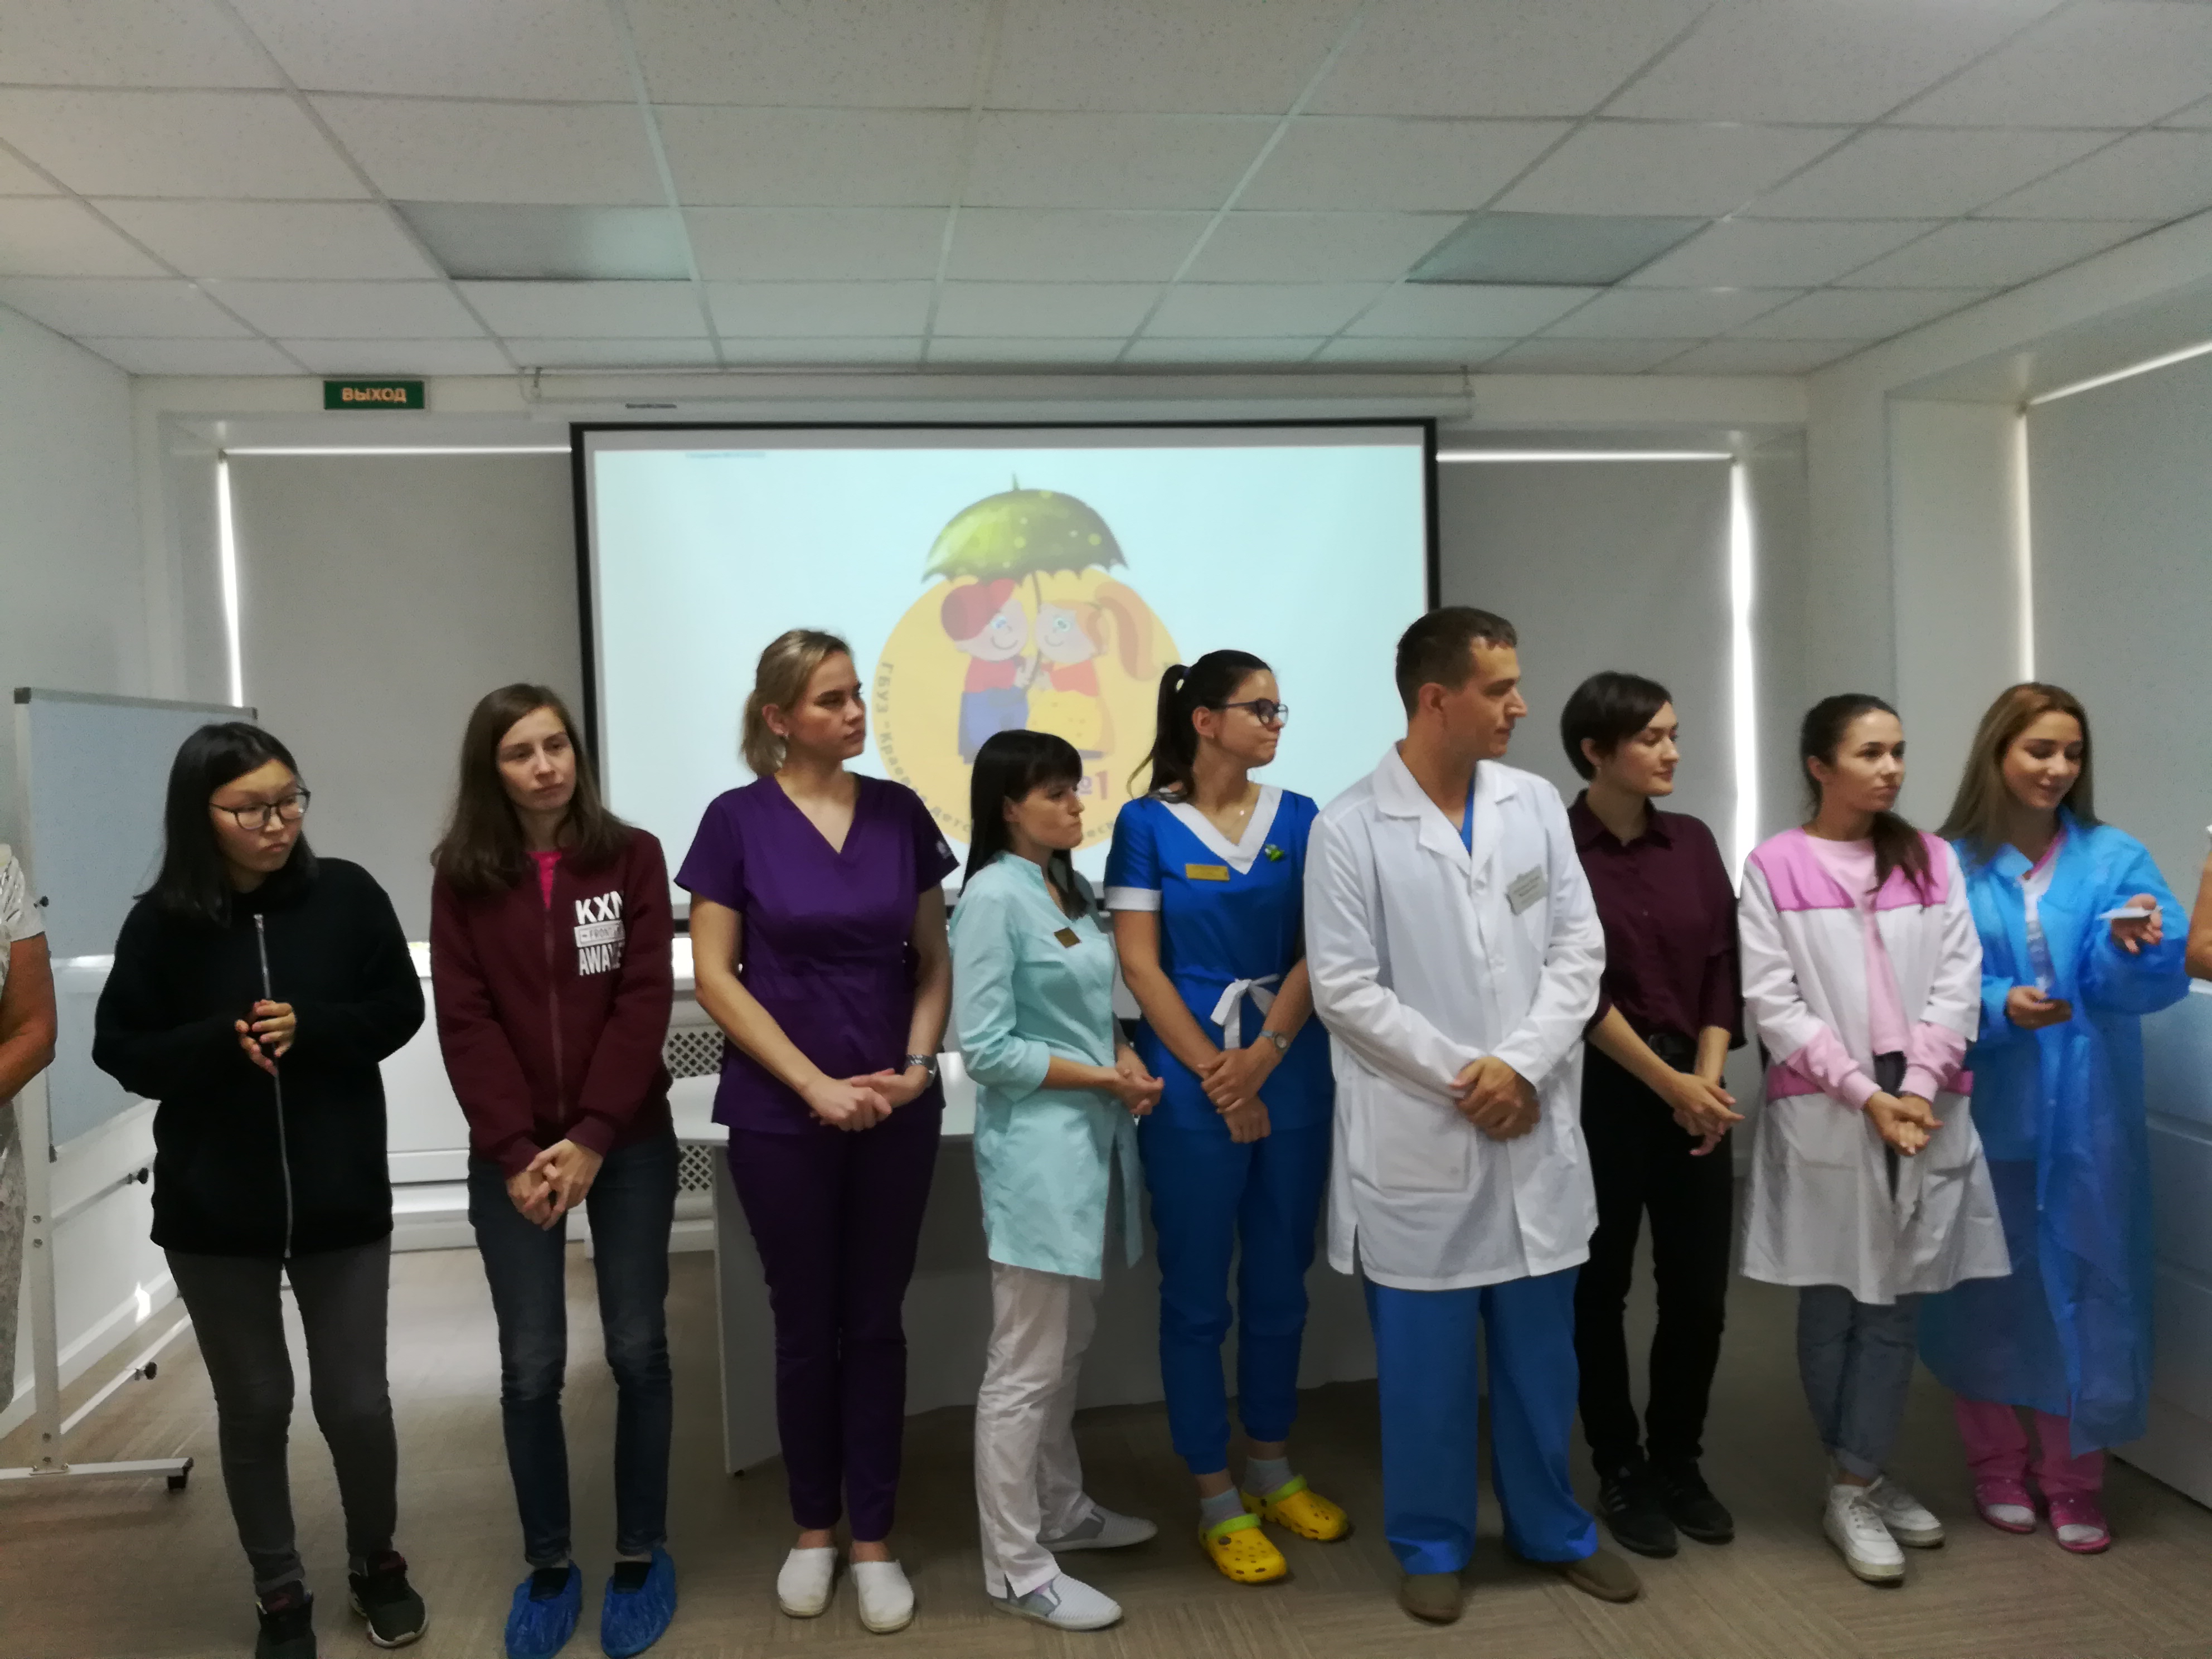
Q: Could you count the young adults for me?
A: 9